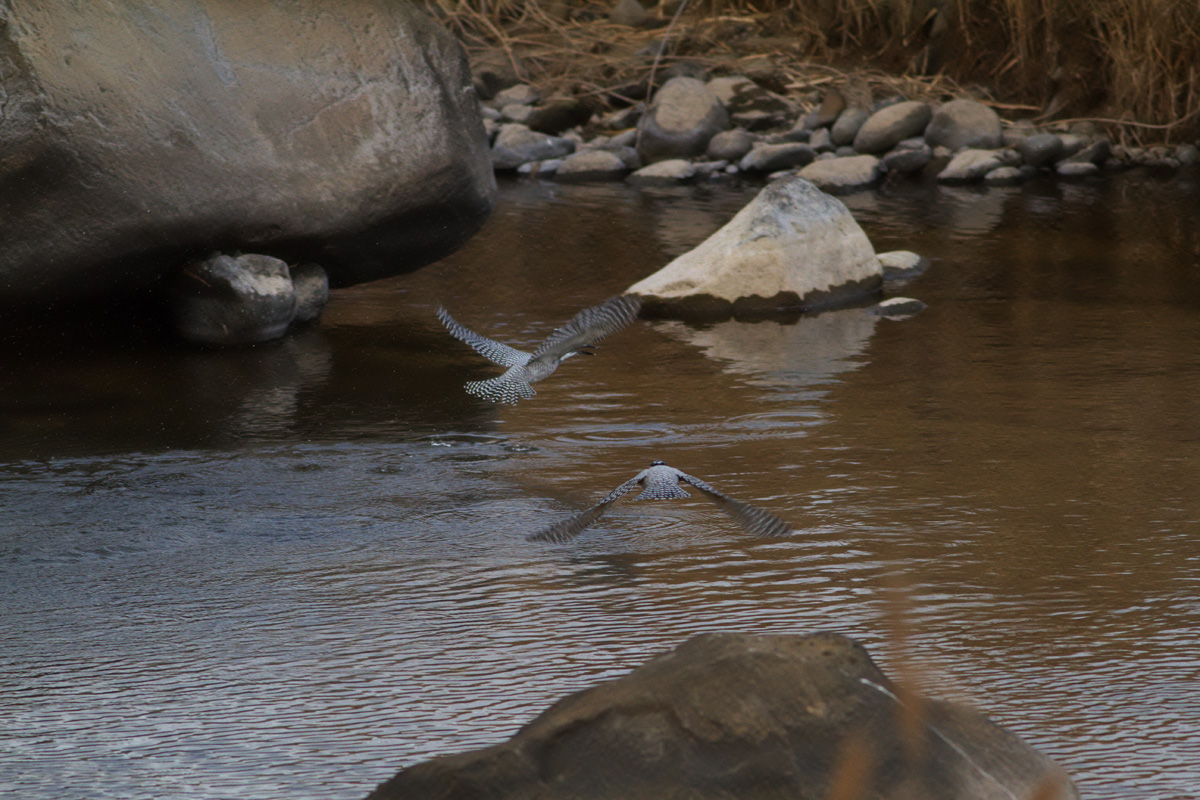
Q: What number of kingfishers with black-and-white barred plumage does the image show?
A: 2